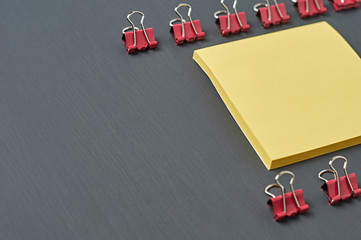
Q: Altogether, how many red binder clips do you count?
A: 8